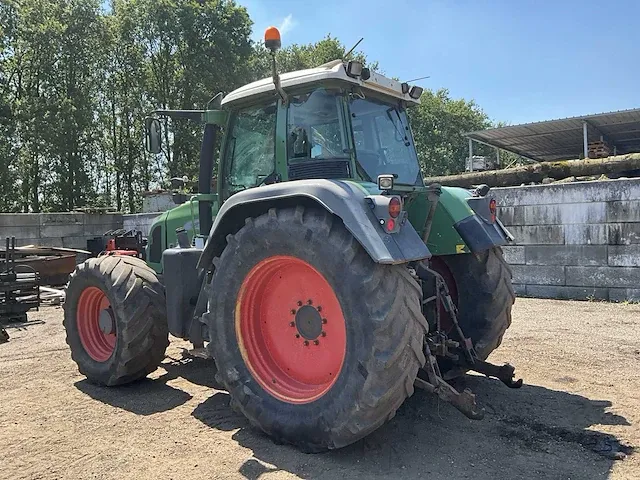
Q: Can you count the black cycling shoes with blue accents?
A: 0